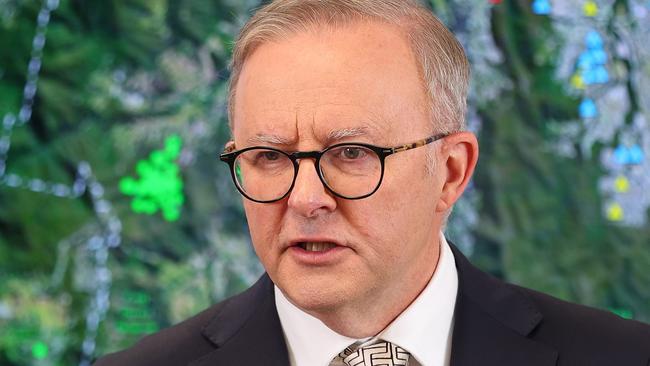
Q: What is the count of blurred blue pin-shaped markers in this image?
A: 9